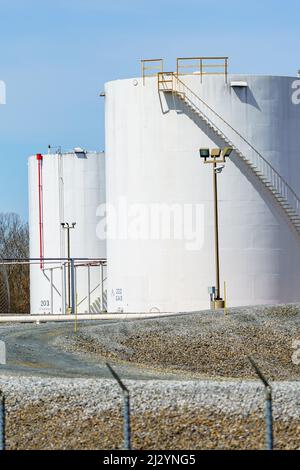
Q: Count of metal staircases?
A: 1